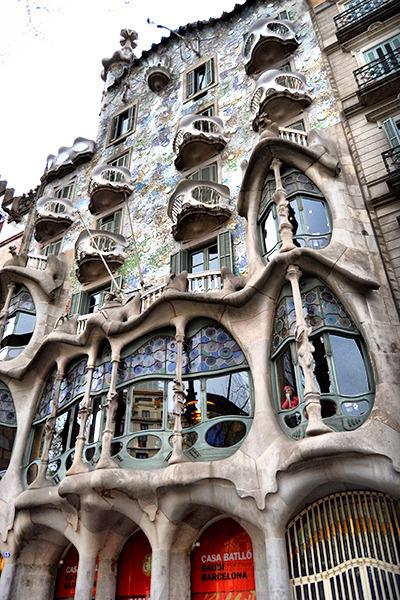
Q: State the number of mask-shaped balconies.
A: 7